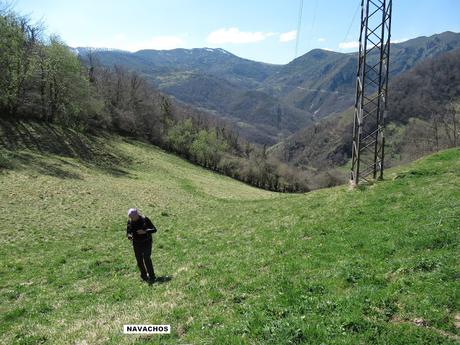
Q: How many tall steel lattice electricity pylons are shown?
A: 1